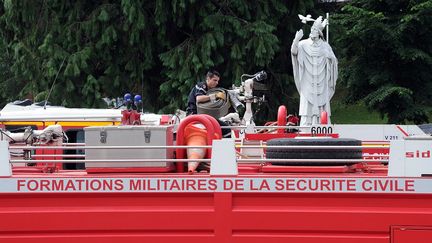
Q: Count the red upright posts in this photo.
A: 2